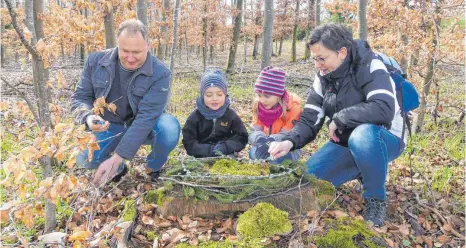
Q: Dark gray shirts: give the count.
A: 1